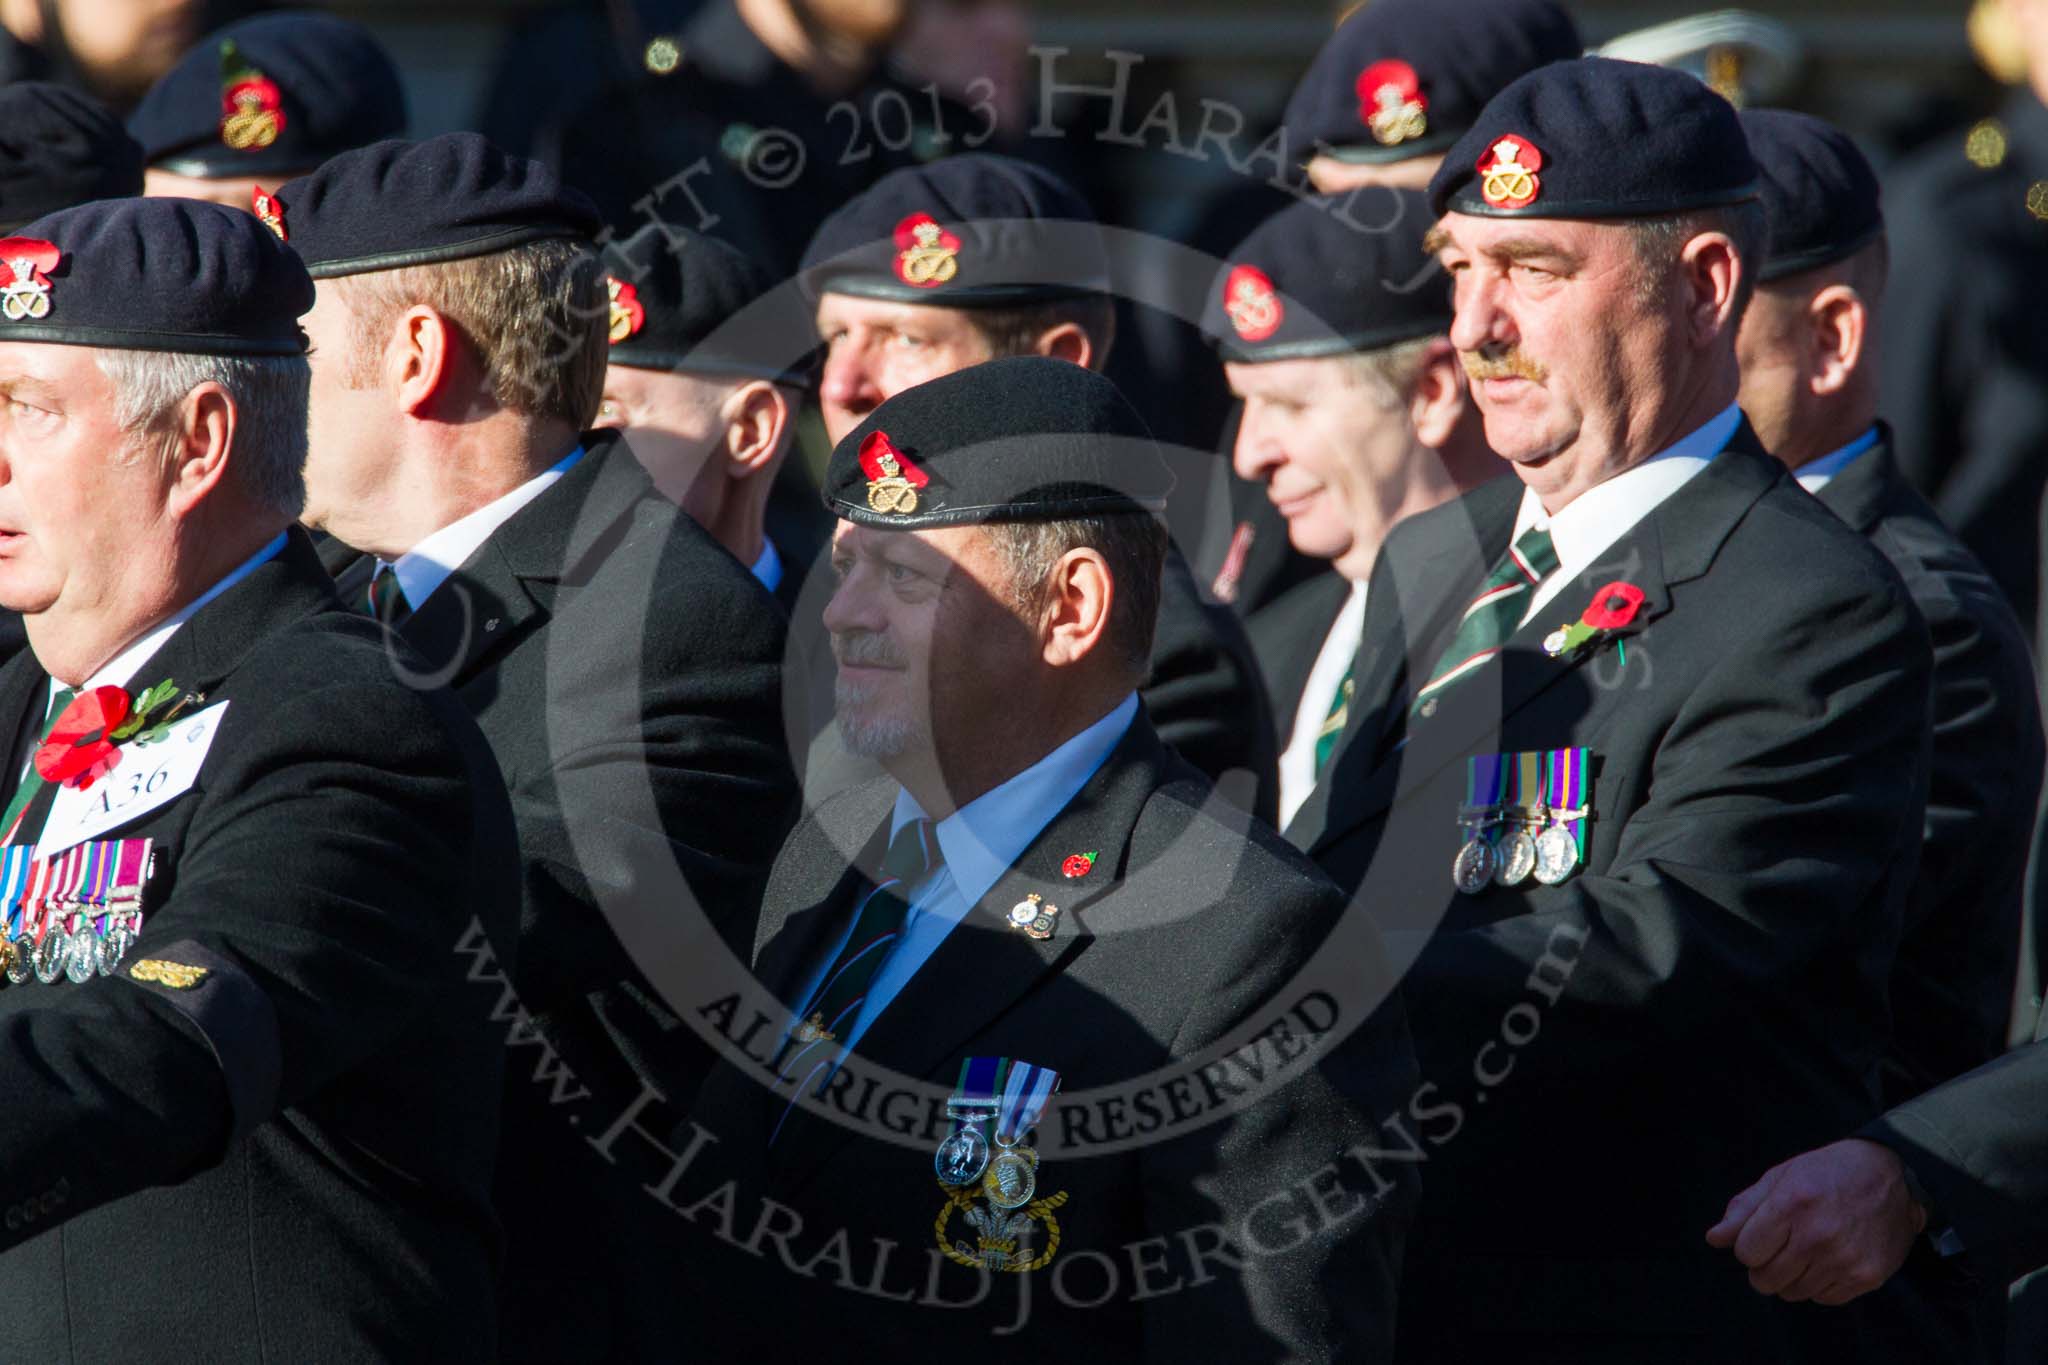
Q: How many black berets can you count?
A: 11